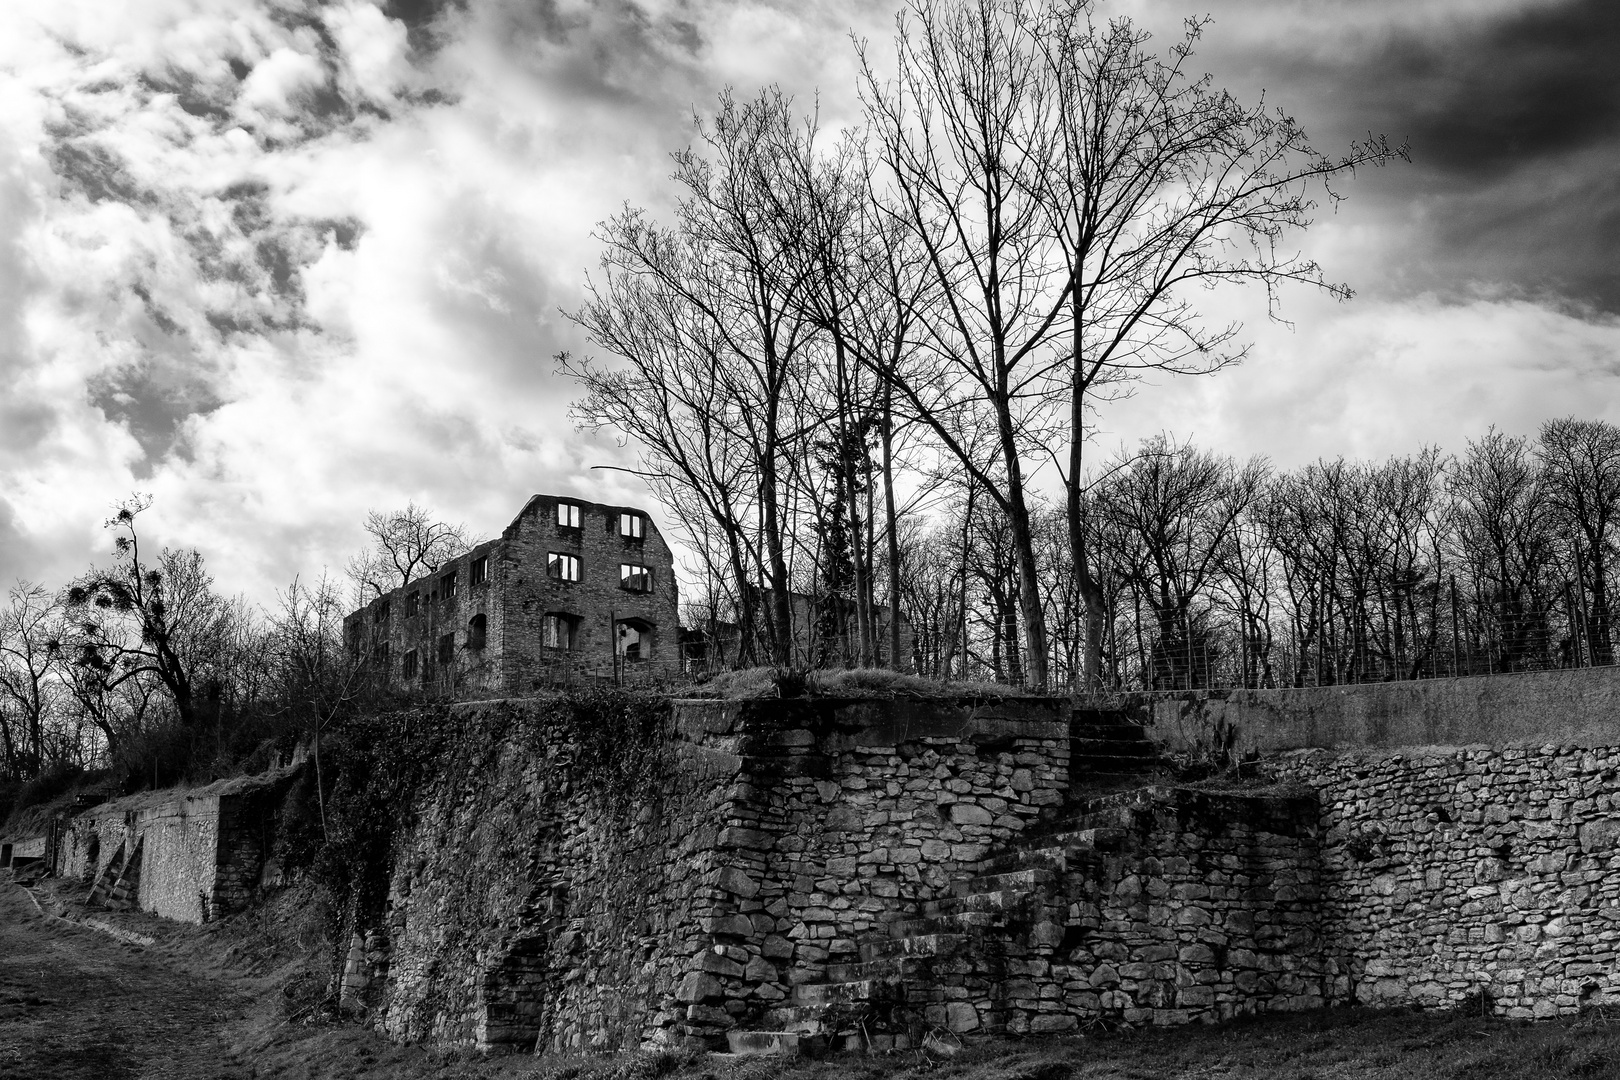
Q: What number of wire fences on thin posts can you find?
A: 1